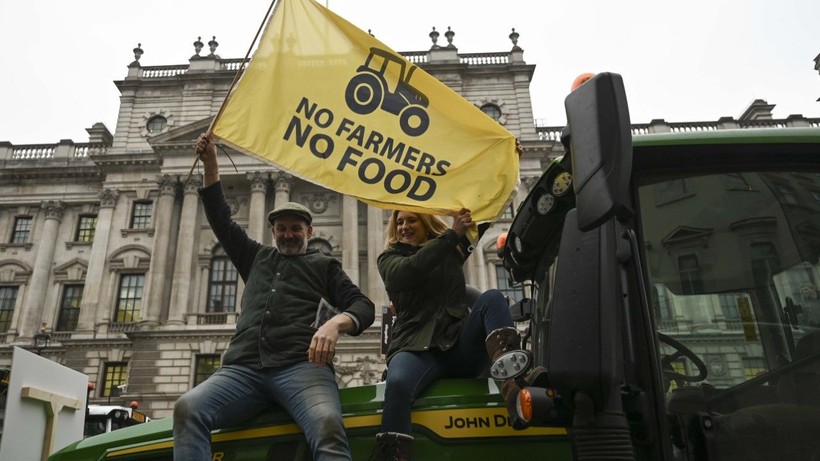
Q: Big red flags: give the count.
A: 0